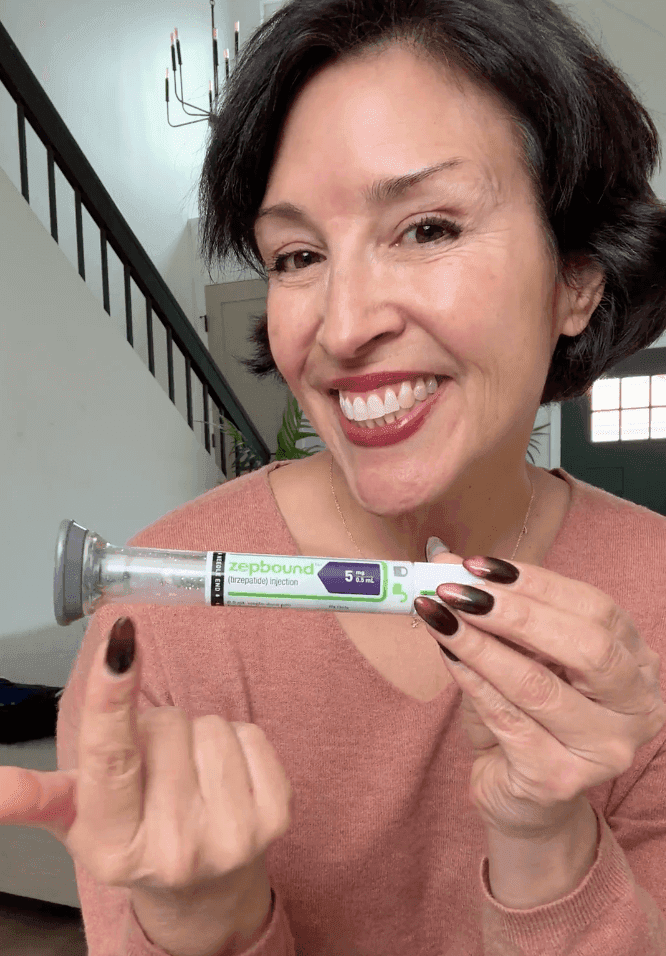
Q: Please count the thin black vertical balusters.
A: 11